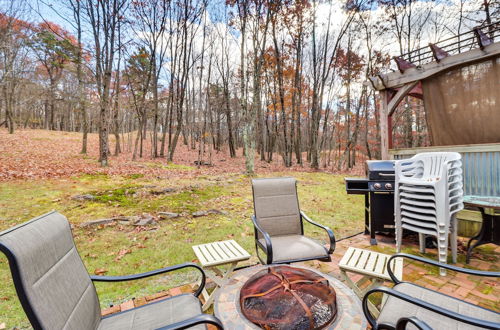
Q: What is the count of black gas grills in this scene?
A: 1